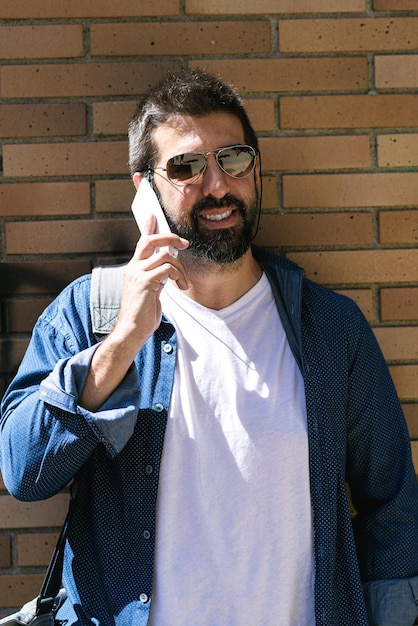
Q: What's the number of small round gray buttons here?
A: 5